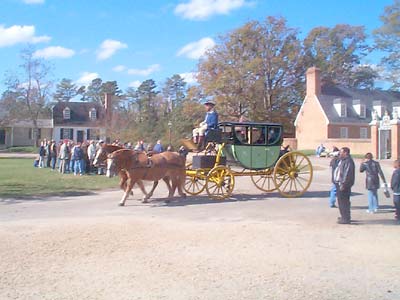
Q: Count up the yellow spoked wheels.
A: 4